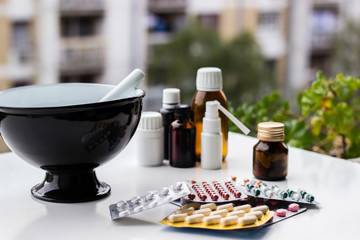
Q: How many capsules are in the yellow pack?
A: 15